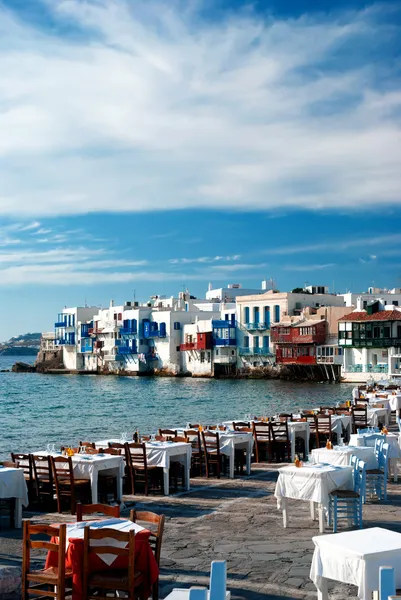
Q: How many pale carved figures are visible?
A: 0